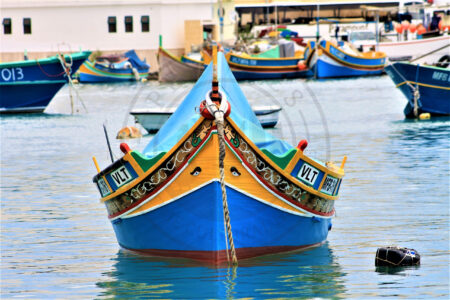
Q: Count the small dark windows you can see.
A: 5